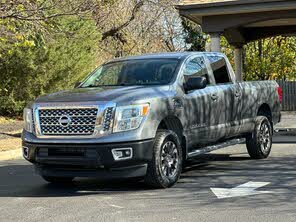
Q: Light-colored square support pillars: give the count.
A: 2